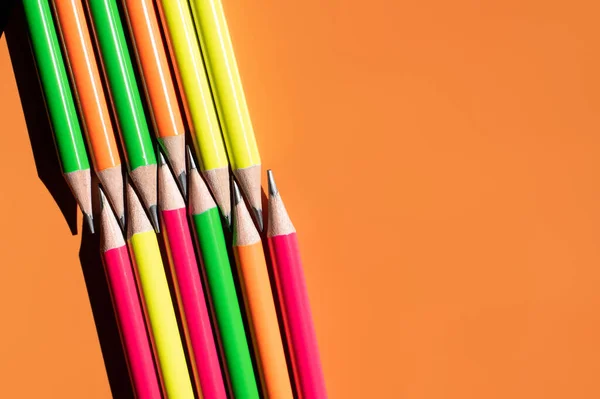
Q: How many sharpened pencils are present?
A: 12